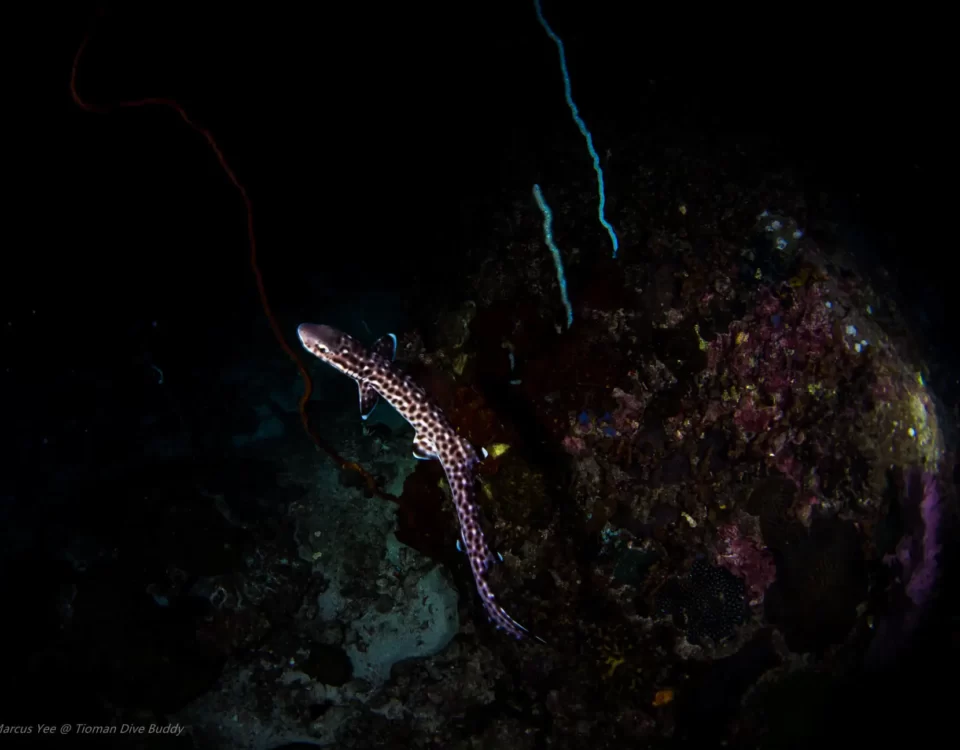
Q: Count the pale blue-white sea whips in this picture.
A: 2